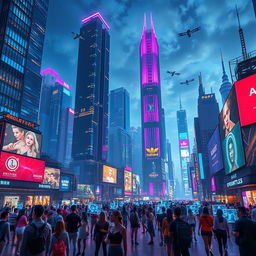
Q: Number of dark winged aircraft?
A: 4